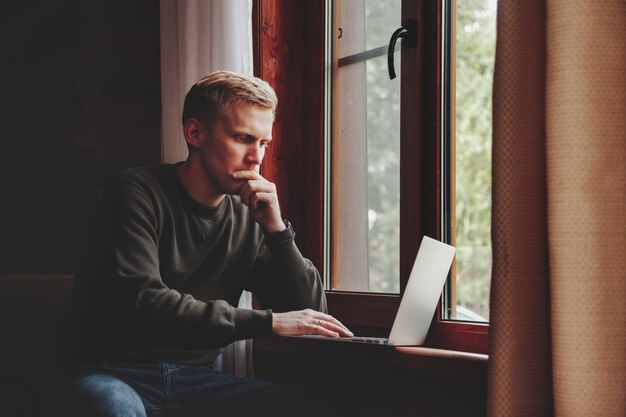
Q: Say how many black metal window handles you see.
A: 1